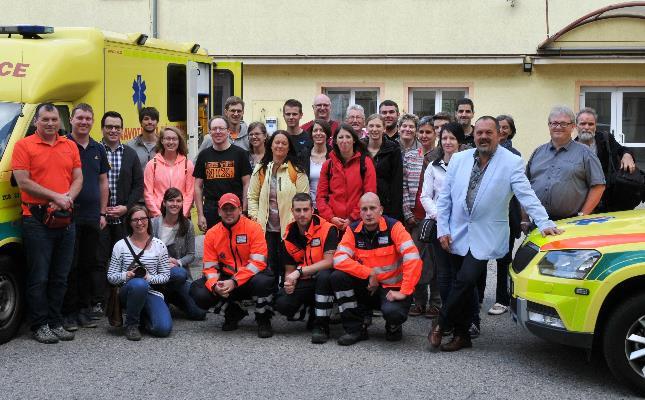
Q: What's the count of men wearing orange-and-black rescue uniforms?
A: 3